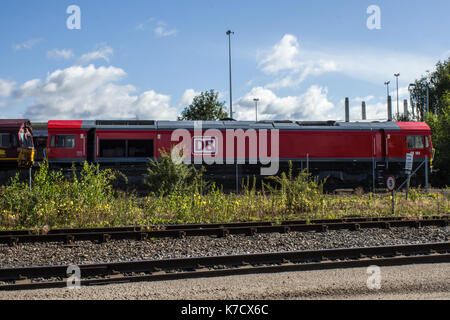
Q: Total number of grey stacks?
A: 4